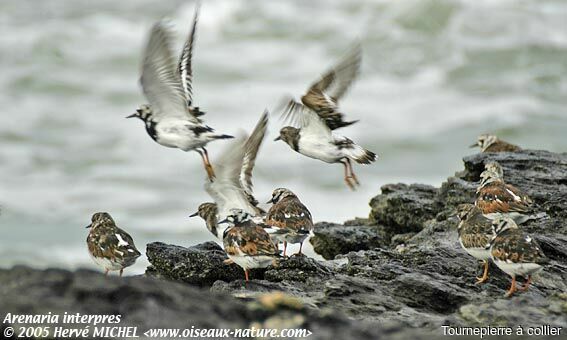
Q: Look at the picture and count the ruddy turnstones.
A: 10